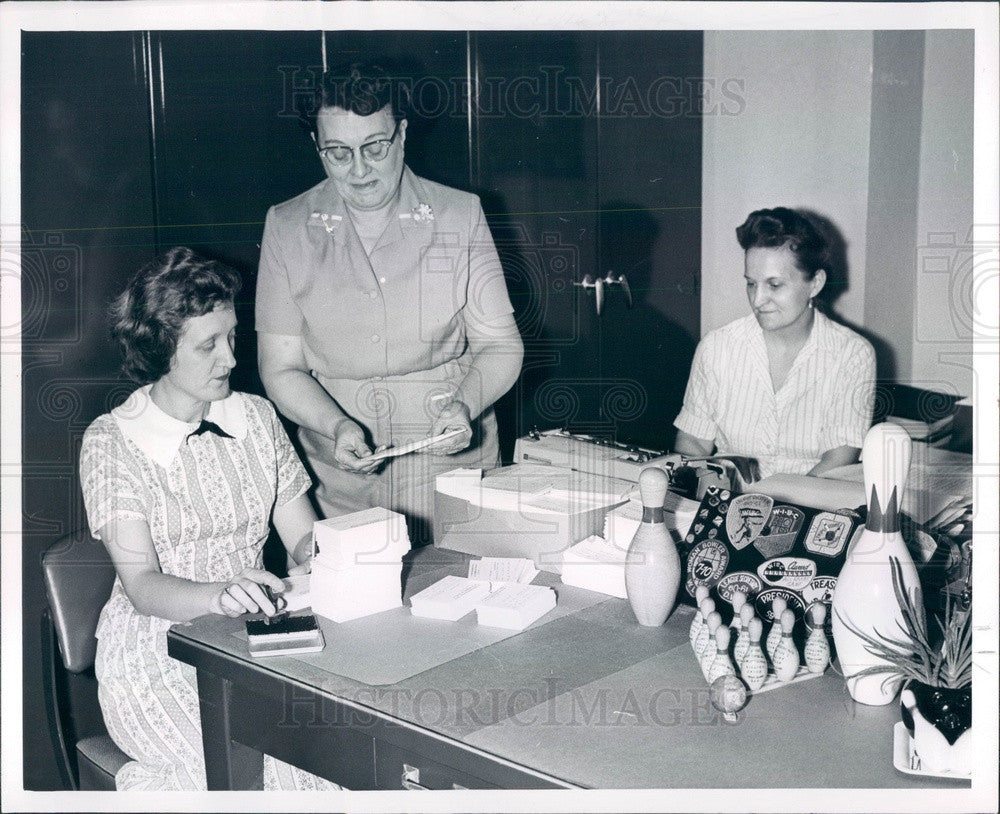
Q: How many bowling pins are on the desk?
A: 12